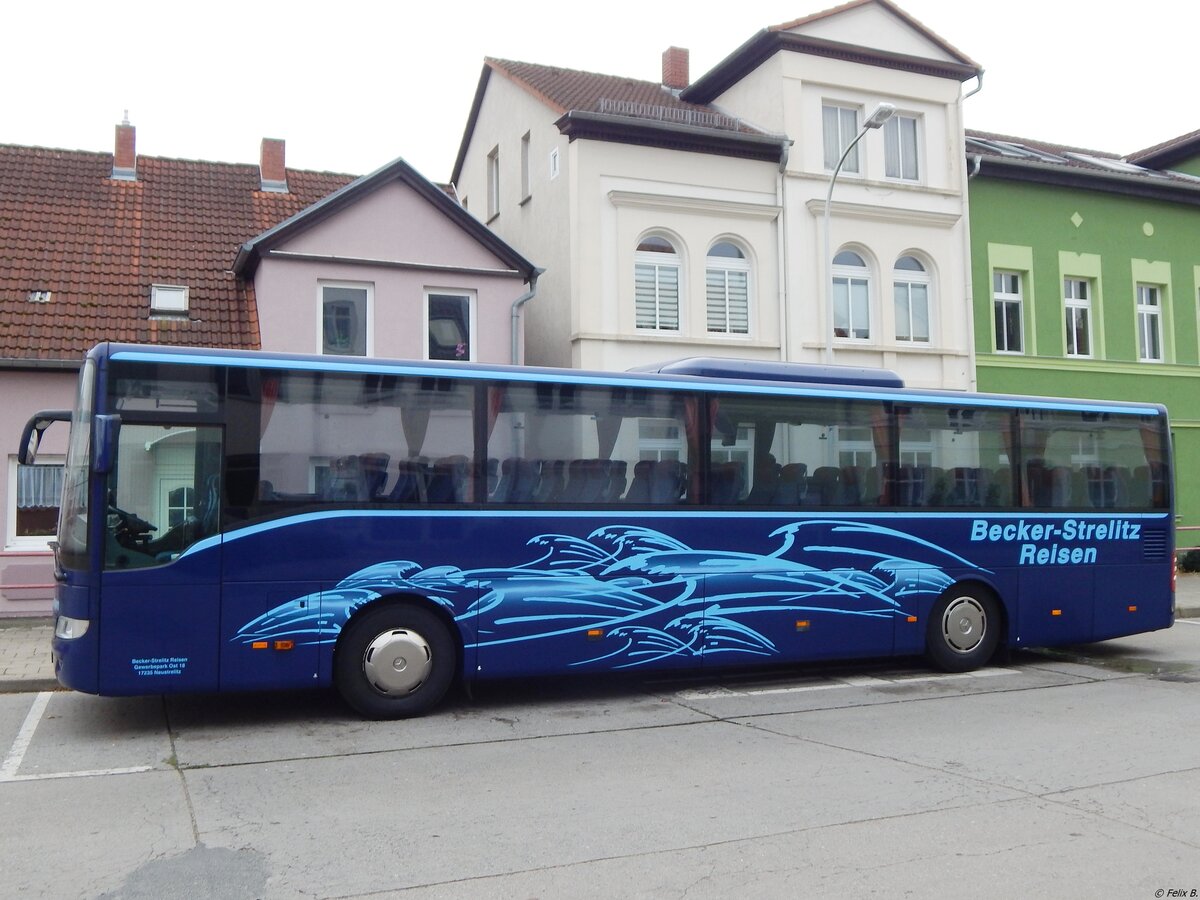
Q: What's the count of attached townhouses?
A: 3